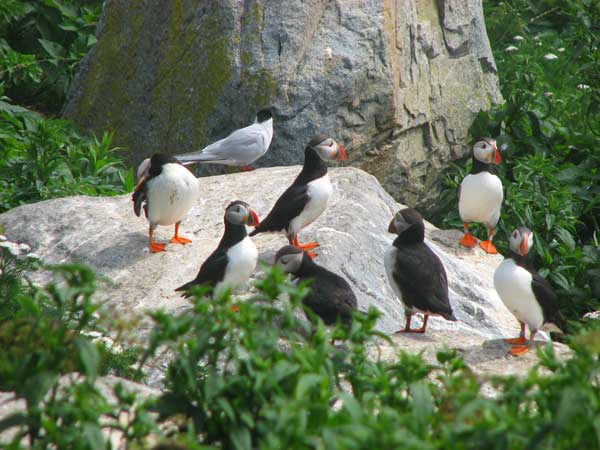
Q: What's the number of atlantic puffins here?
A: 7